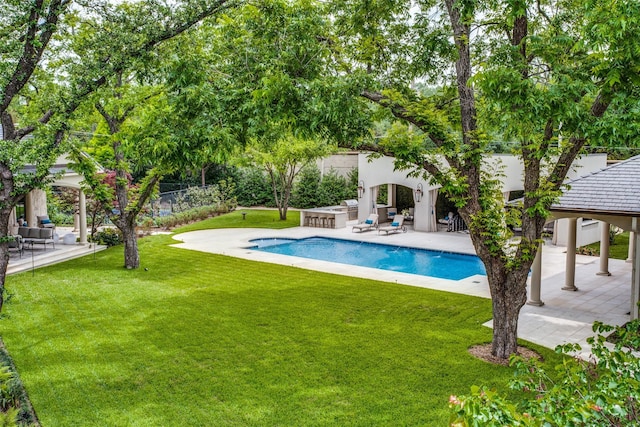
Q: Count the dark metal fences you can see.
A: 1